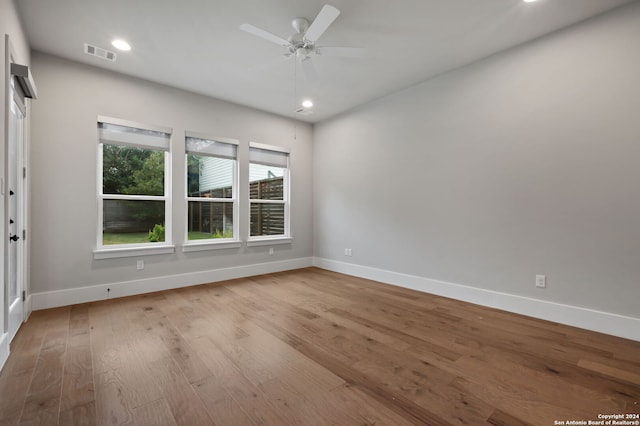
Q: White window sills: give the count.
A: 3